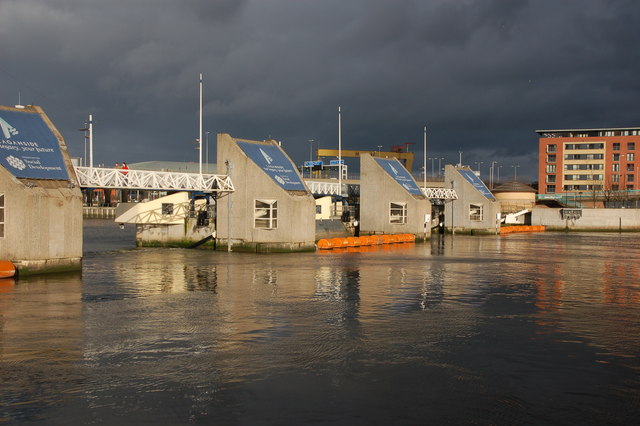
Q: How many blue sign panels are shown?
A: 4